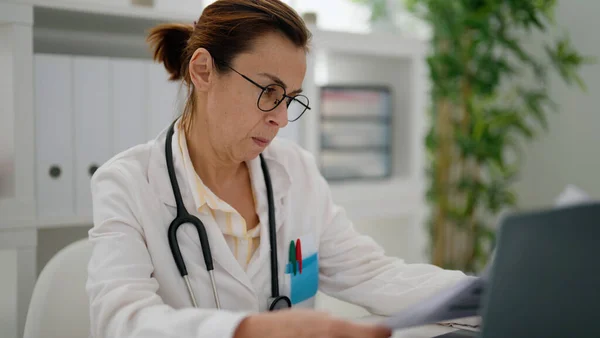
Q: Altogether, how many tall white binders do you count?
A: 4